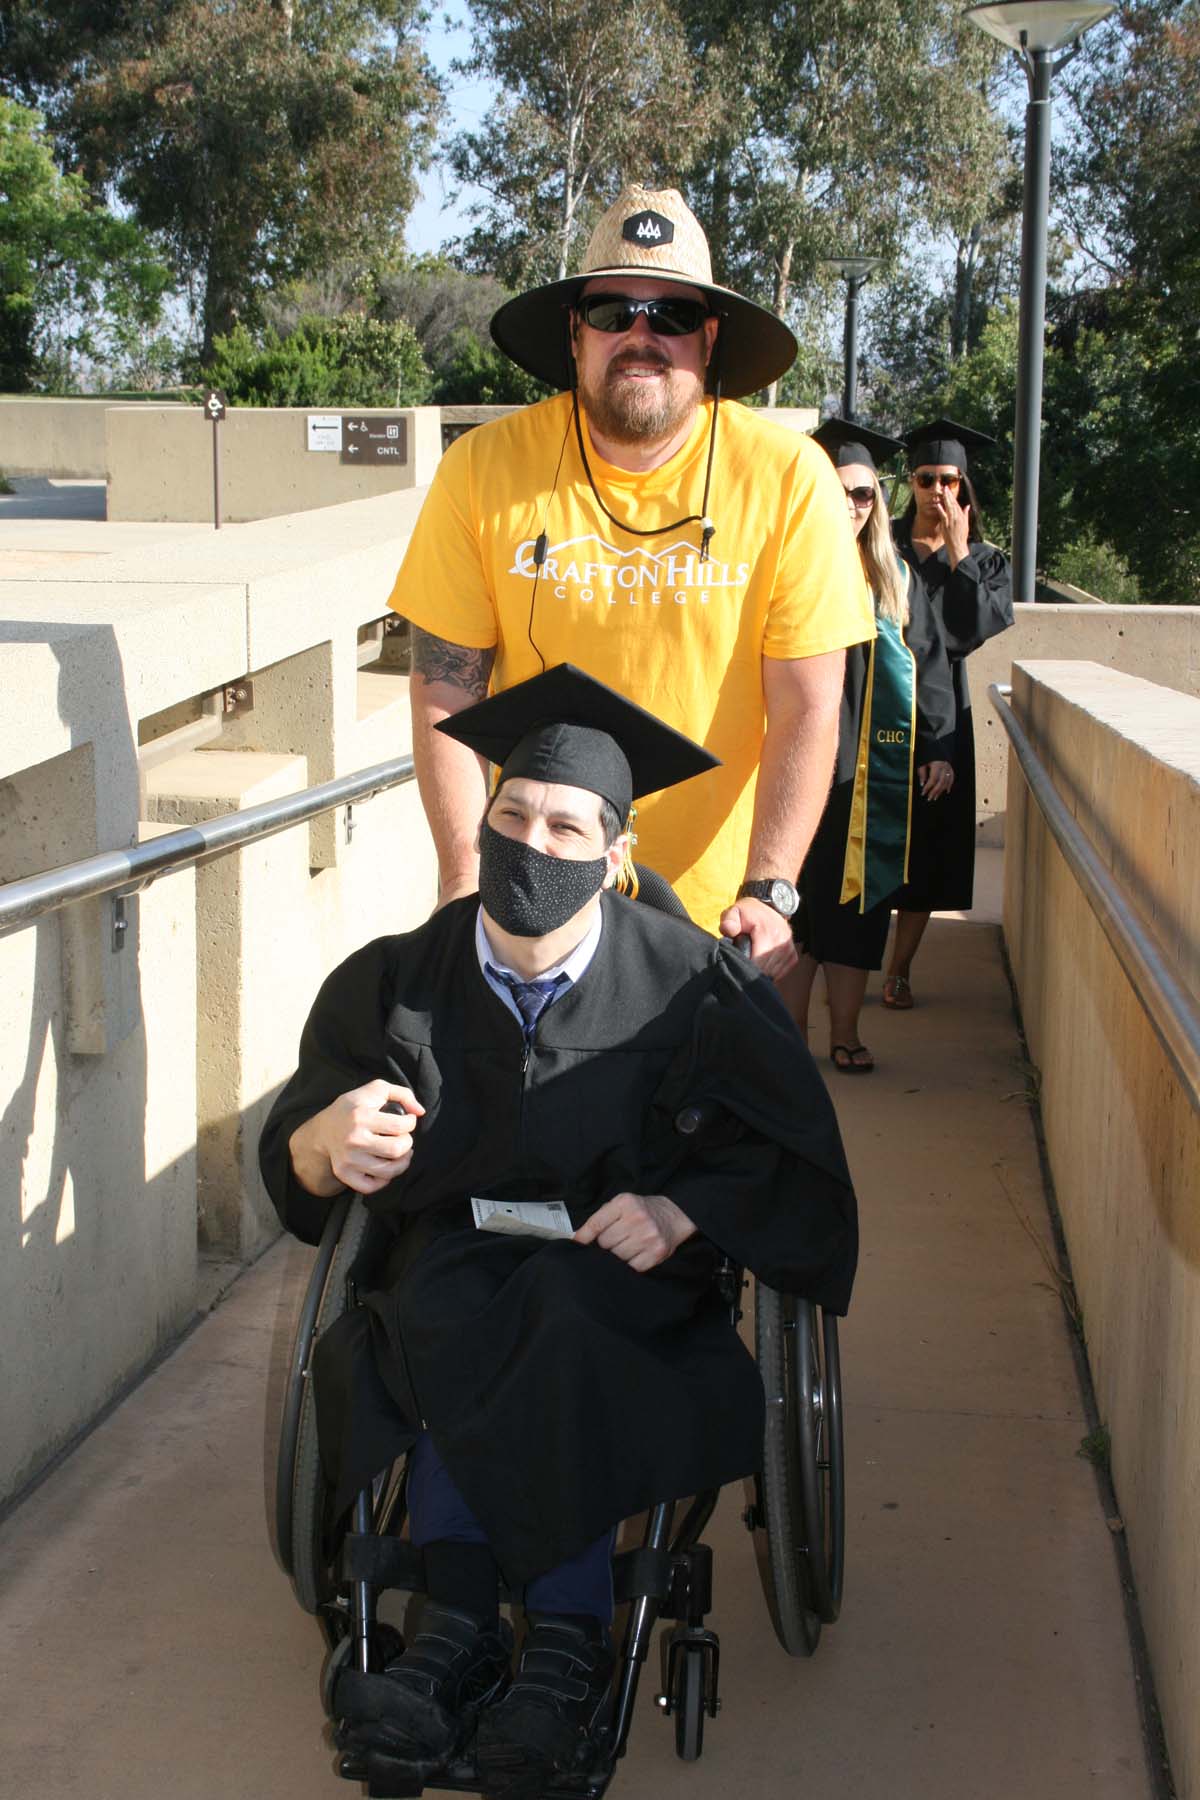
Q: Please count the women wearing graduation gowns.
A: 2